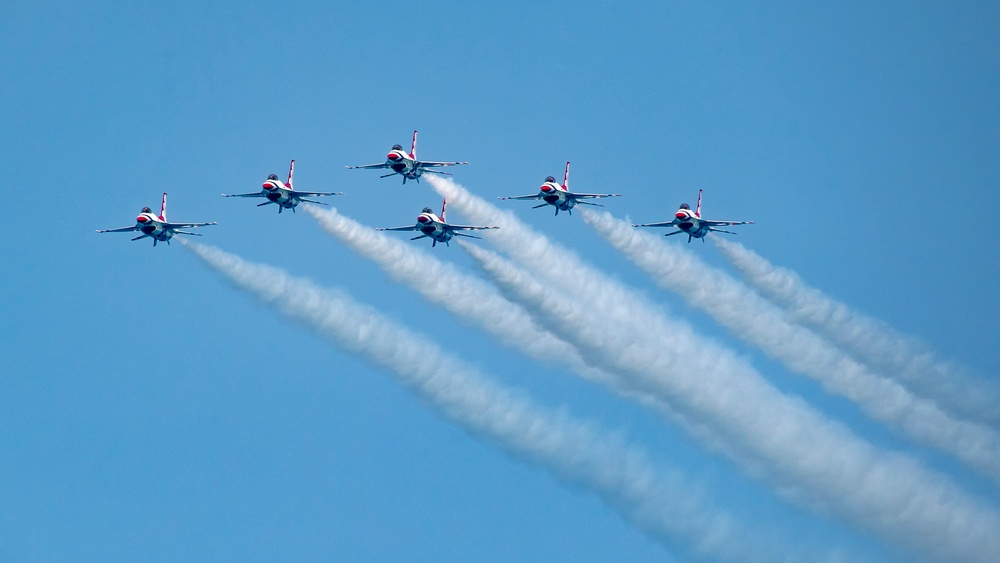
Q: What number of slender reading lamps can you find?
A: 0